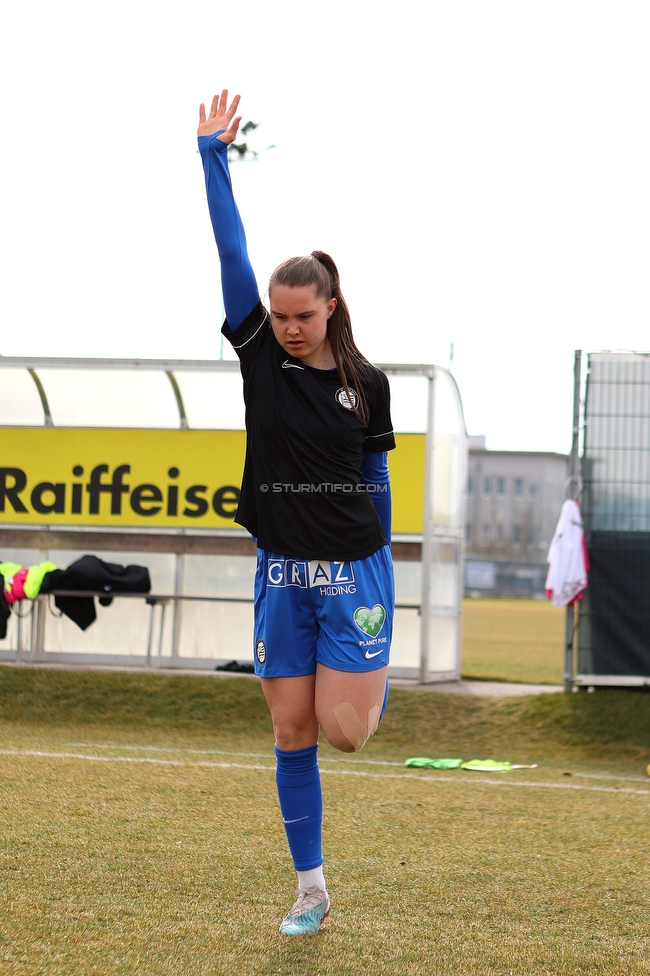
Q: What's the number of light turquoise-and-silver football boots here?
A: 1